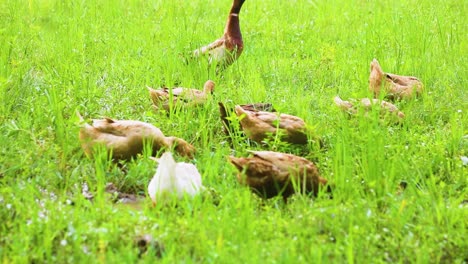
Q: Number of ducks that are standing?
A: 1